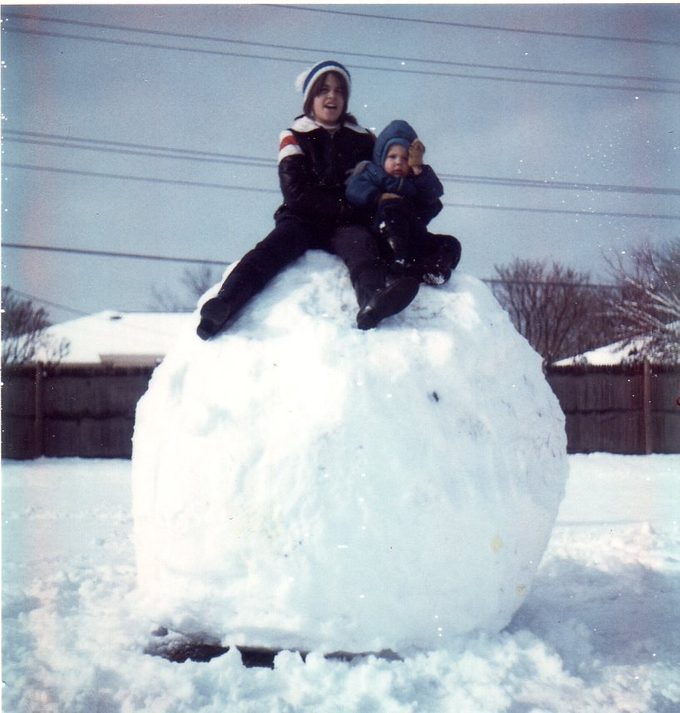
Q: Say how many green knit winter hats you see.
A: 0